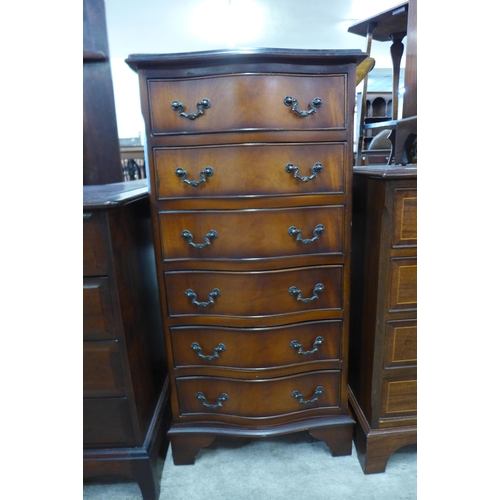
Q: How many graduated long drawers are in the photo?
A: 6